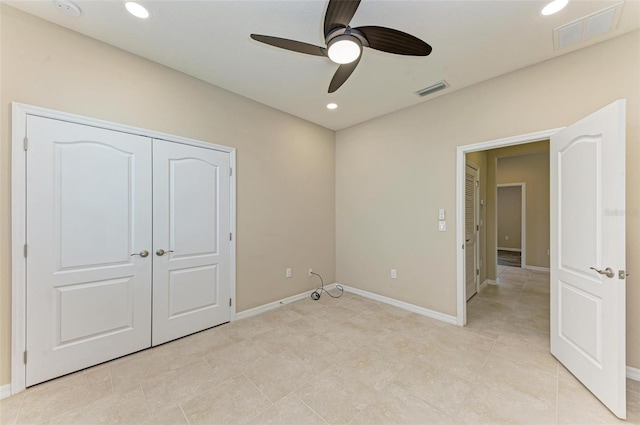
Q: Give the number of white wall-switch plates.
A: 2